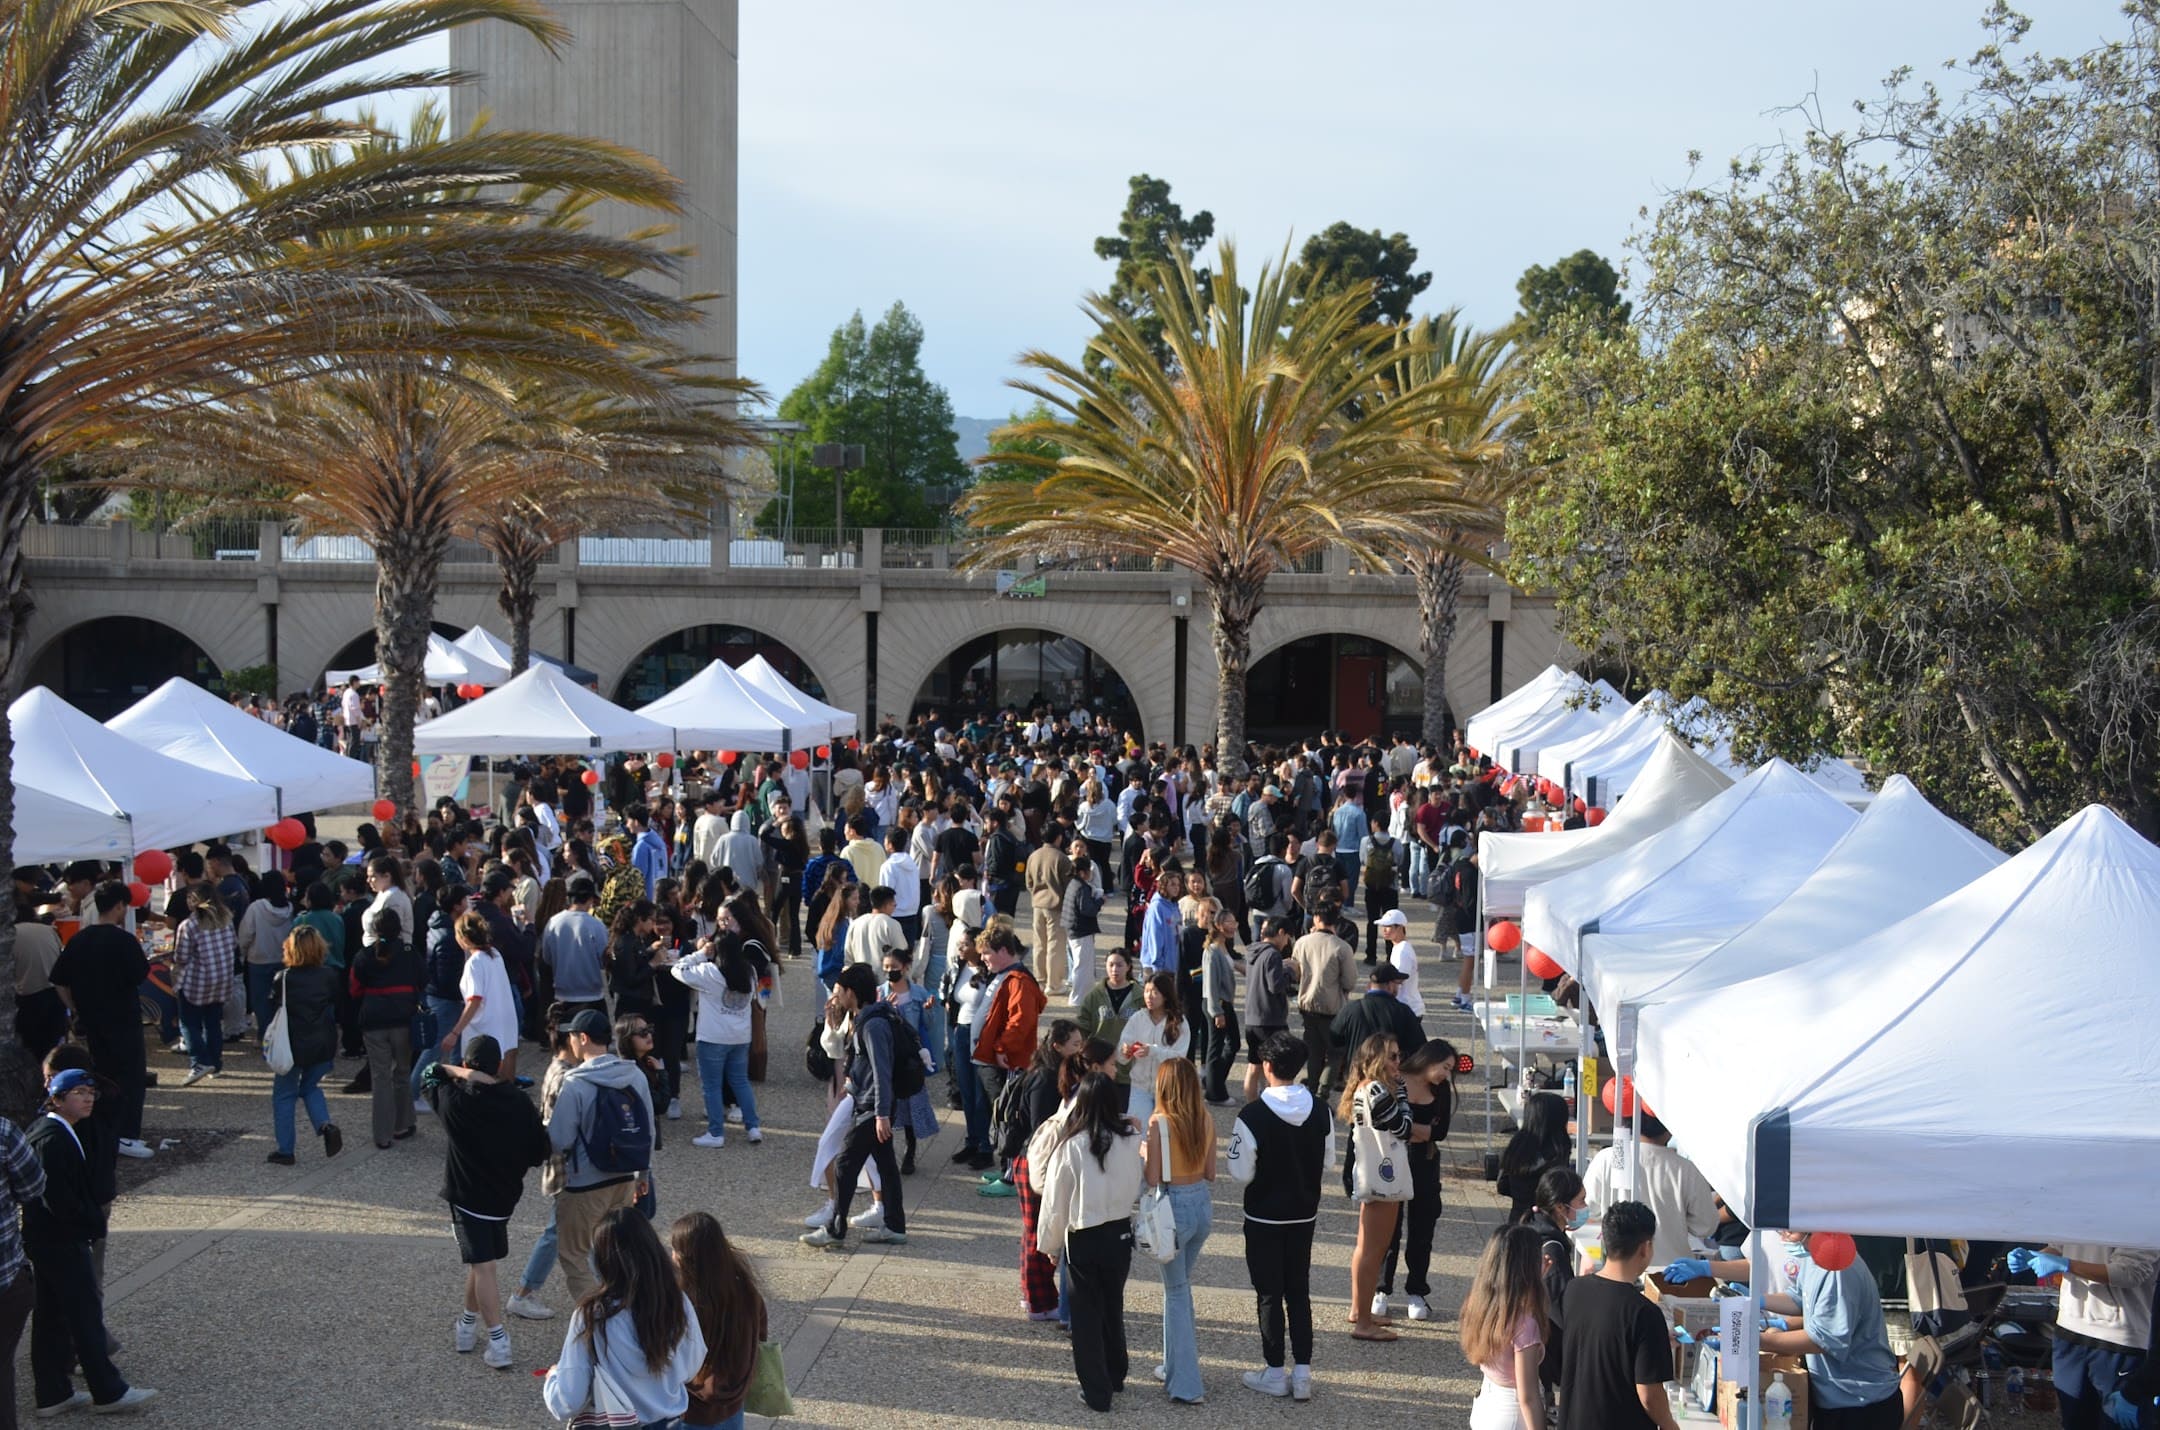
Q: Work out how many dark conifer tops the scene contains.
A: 3